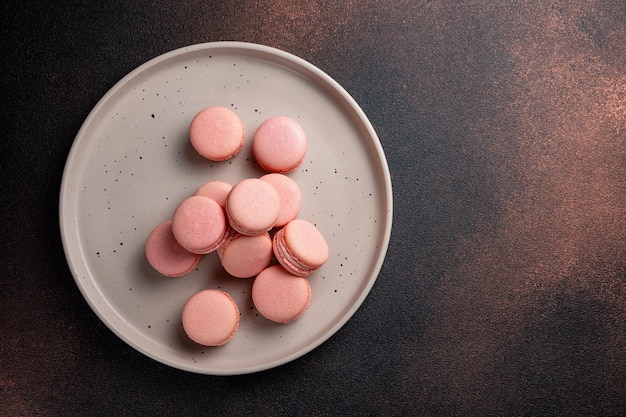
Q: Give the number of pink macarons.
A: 11